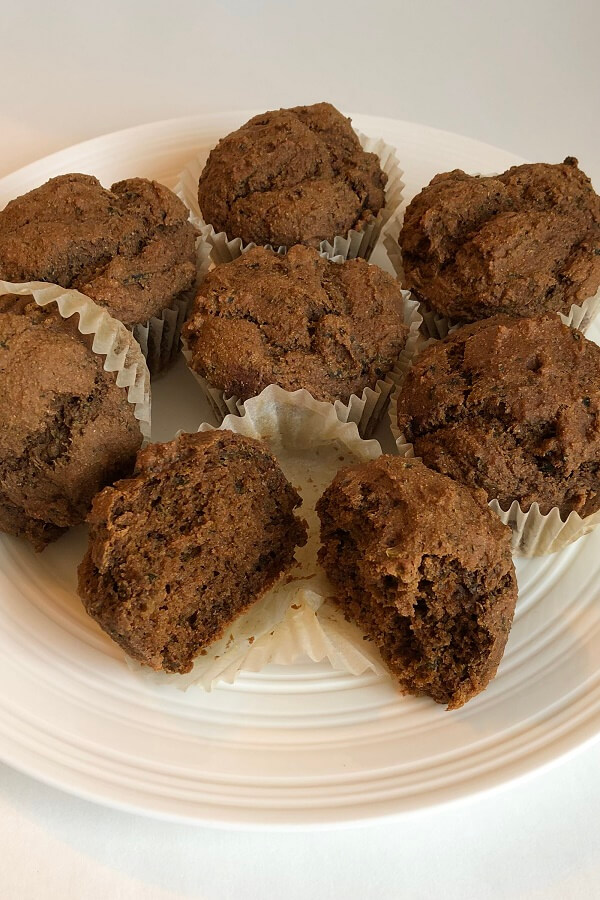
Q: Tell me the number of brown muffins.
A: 7